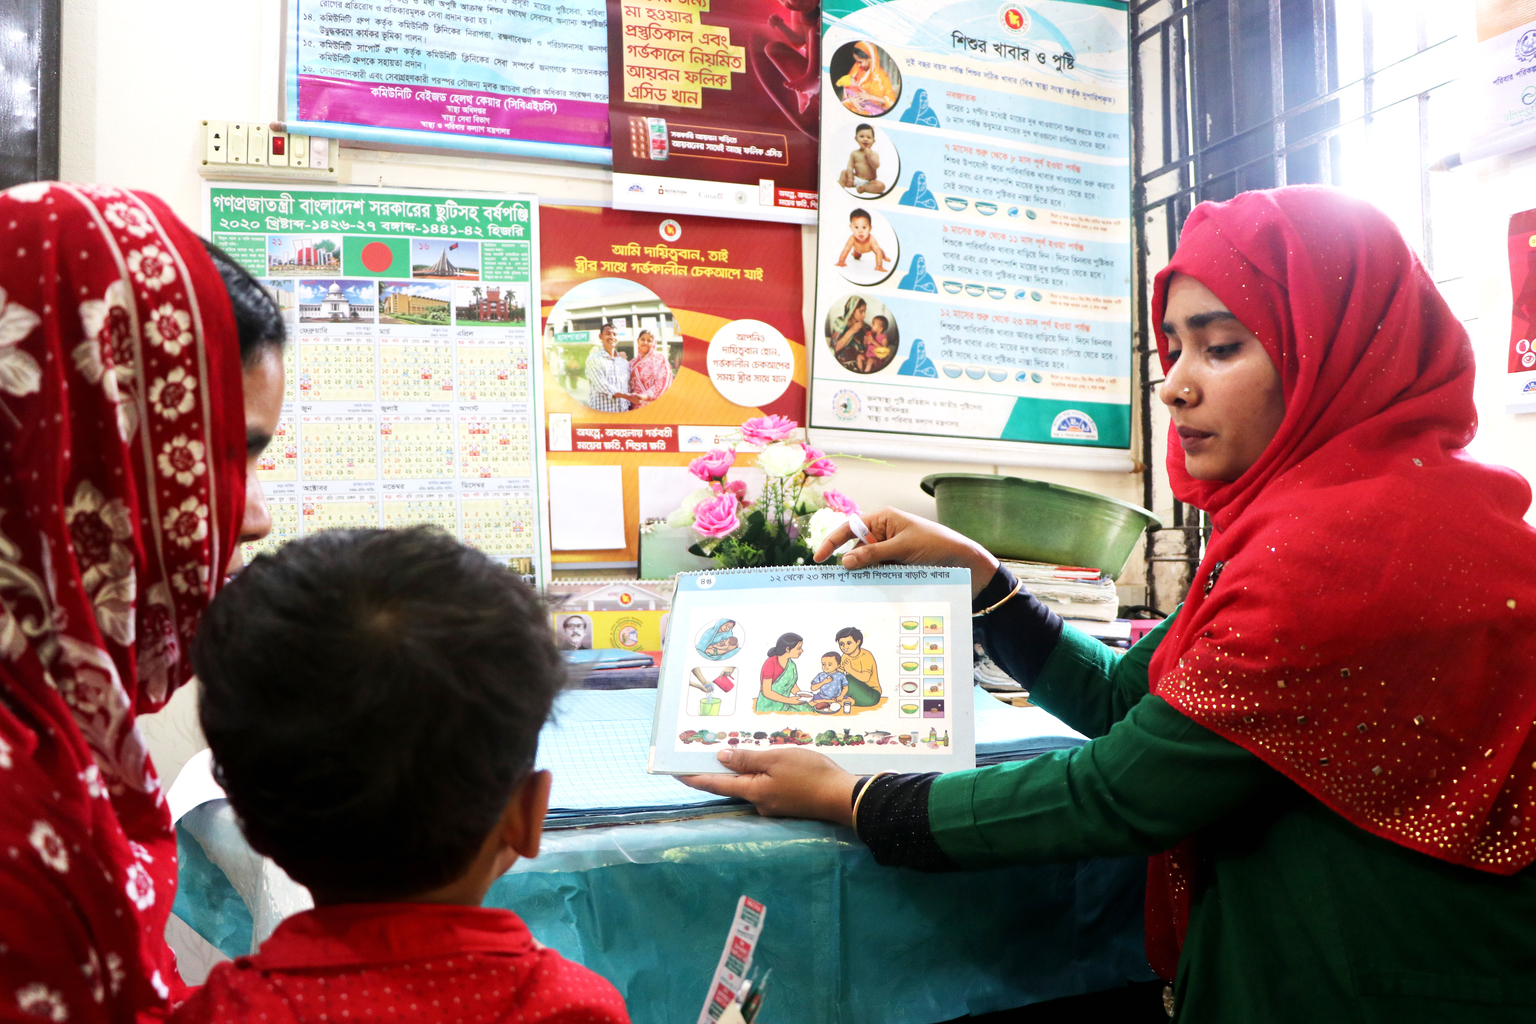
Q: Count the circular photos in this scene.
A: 5